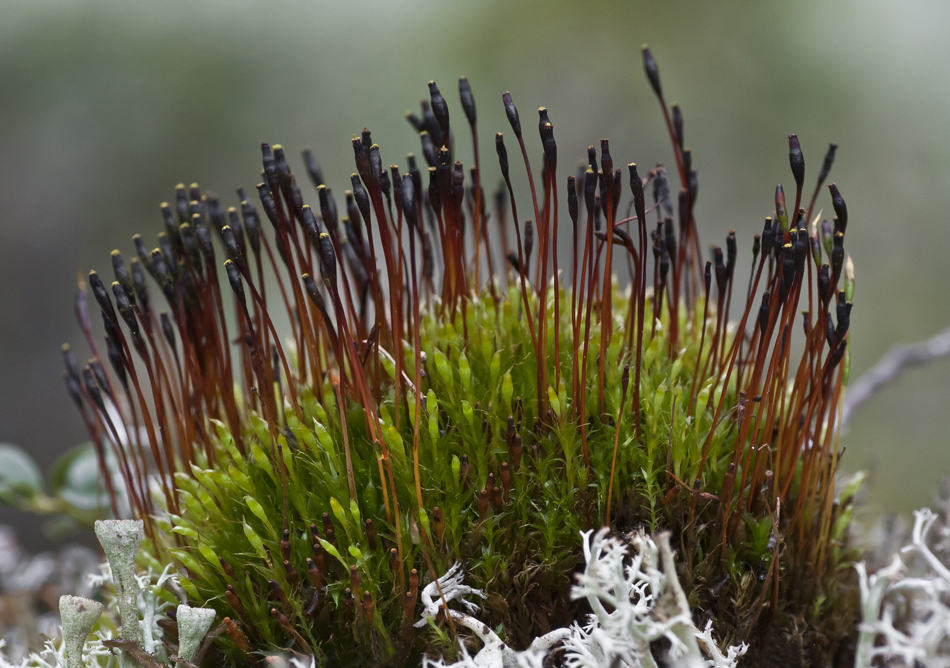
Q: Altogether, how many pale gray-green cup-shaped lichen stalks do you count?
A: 3